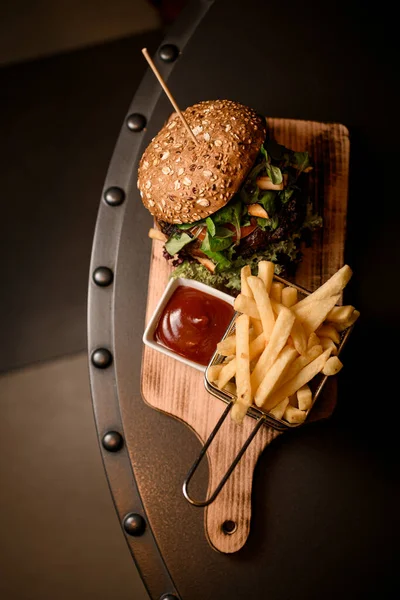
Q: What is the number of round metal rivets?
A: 8